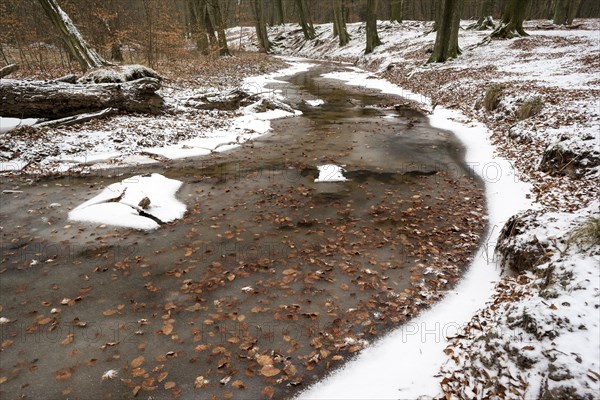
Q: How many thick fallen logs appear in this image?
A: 1